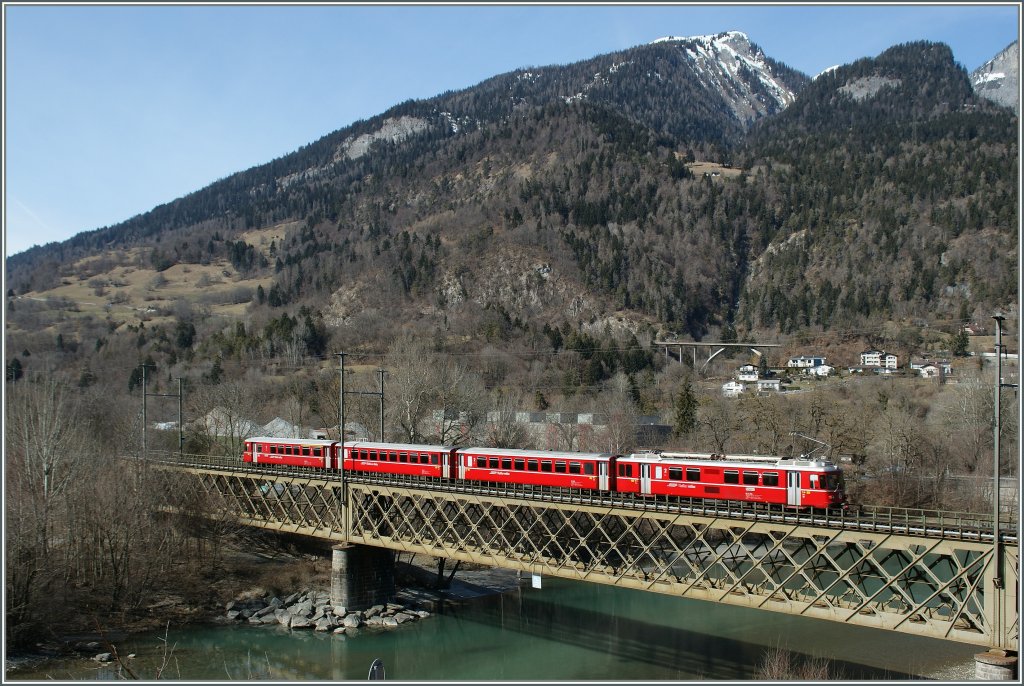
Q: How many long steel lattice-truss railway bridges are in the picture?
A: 1